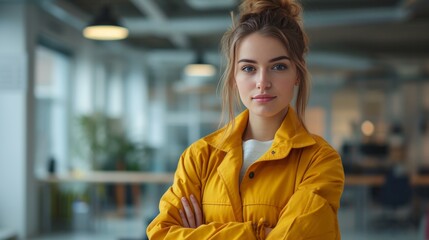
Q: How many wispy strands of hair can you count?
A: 2